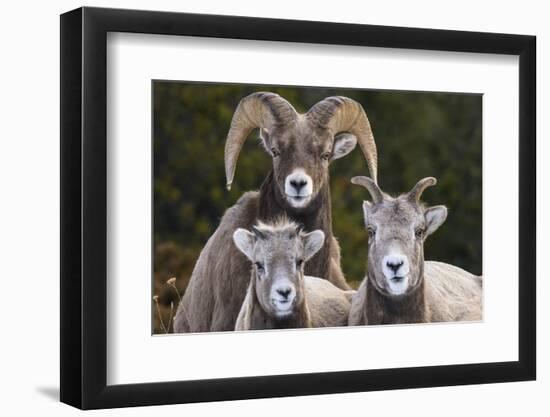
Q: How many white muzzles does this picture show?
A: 3